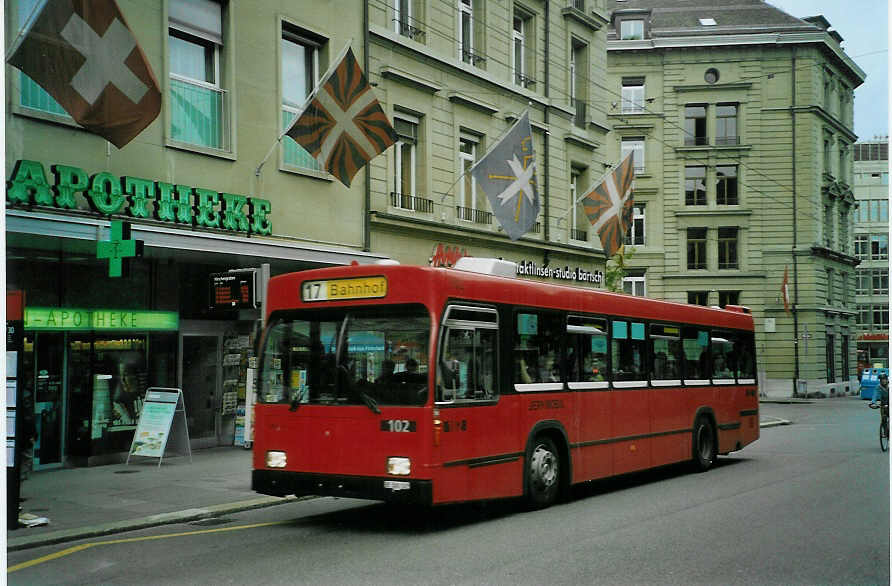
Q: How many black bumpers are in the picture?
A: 1